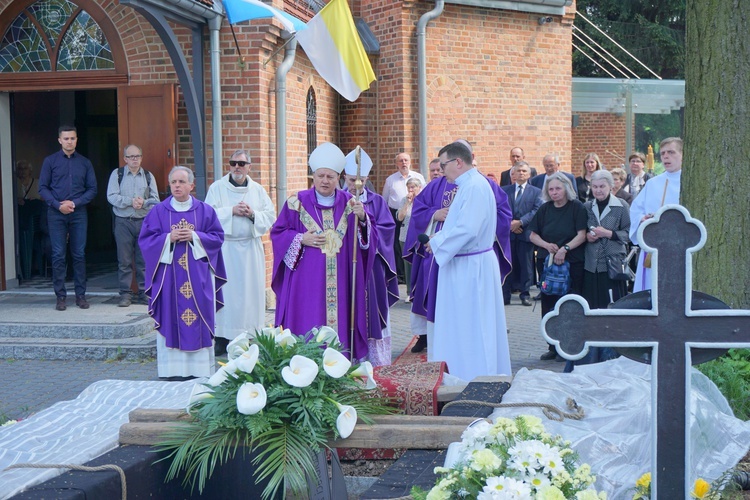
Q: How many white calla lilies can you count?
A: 12